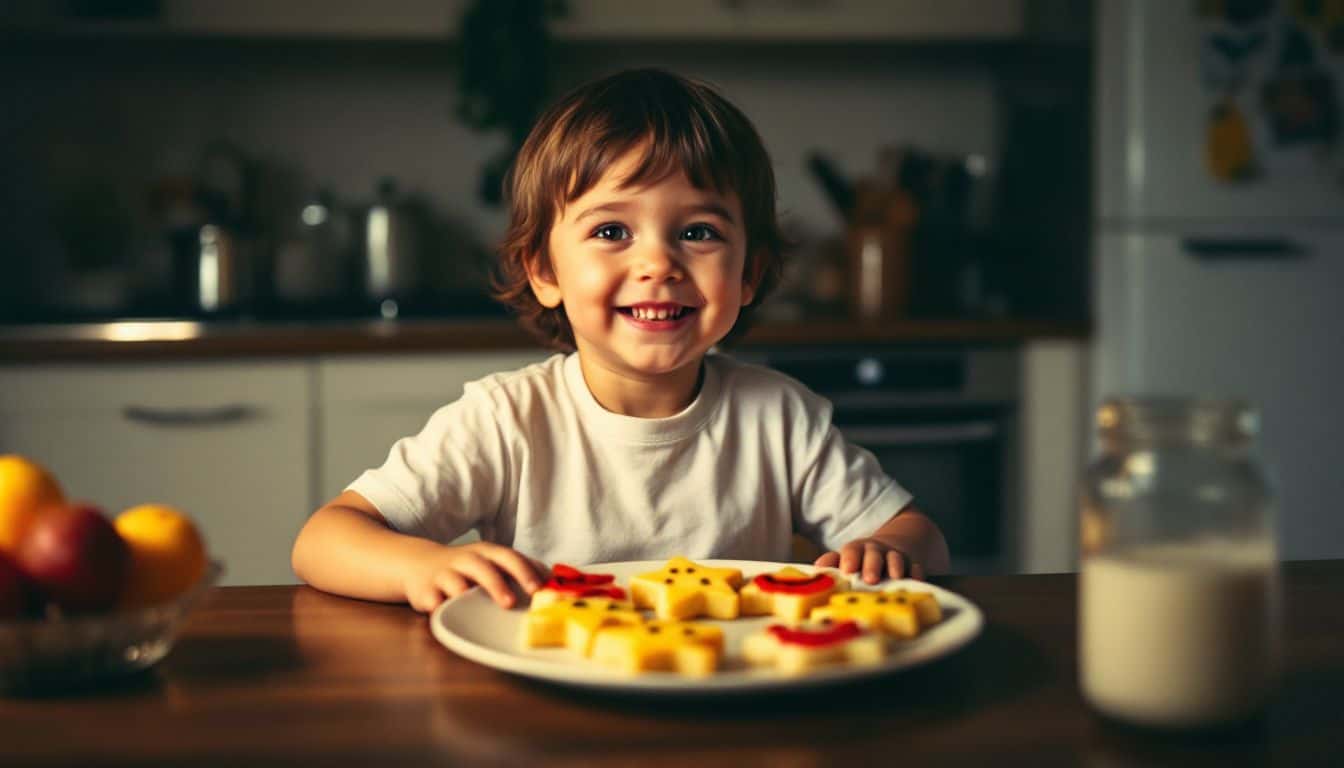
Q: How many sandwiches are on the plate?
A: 7